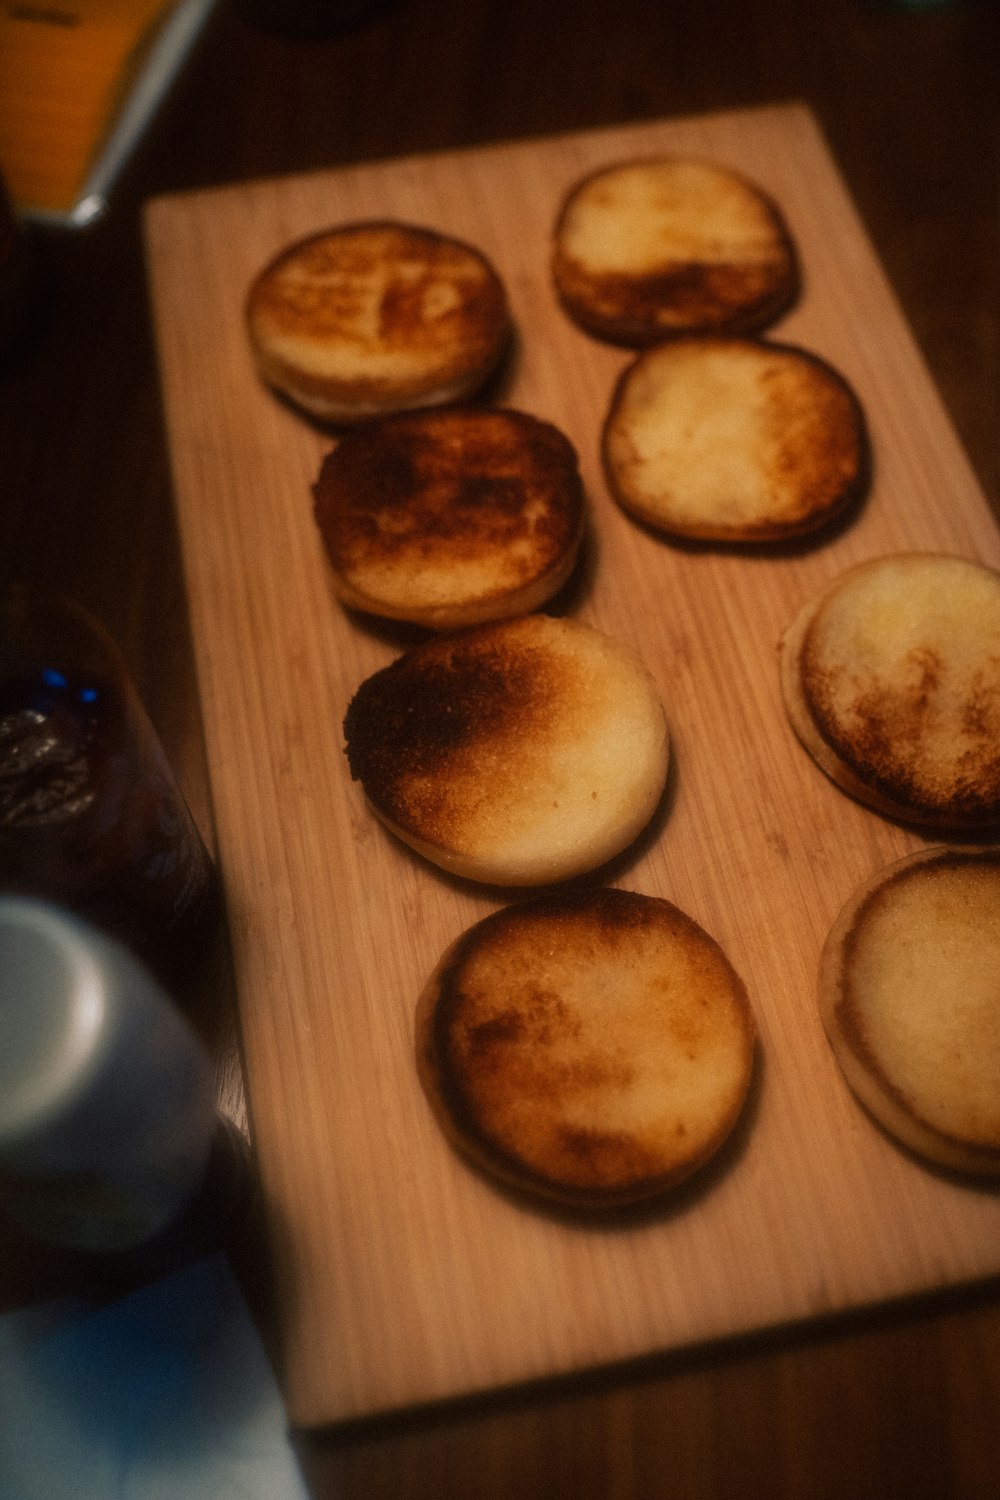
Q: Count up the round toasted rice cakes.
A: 8